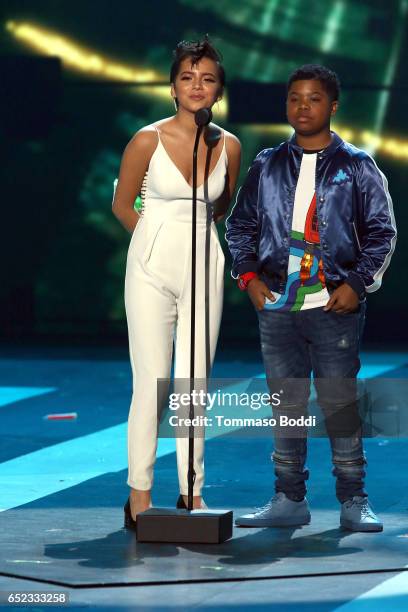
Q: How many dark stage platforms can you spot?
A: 1